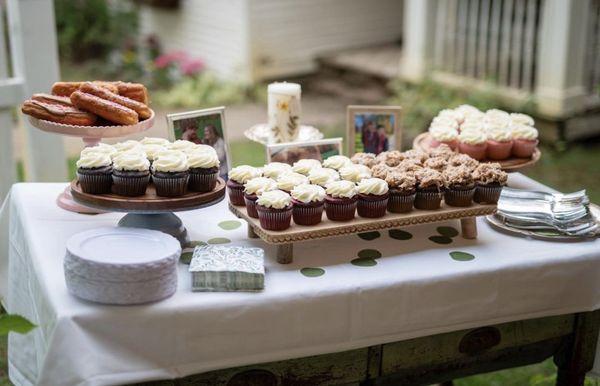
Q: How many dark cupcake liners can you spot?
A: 14